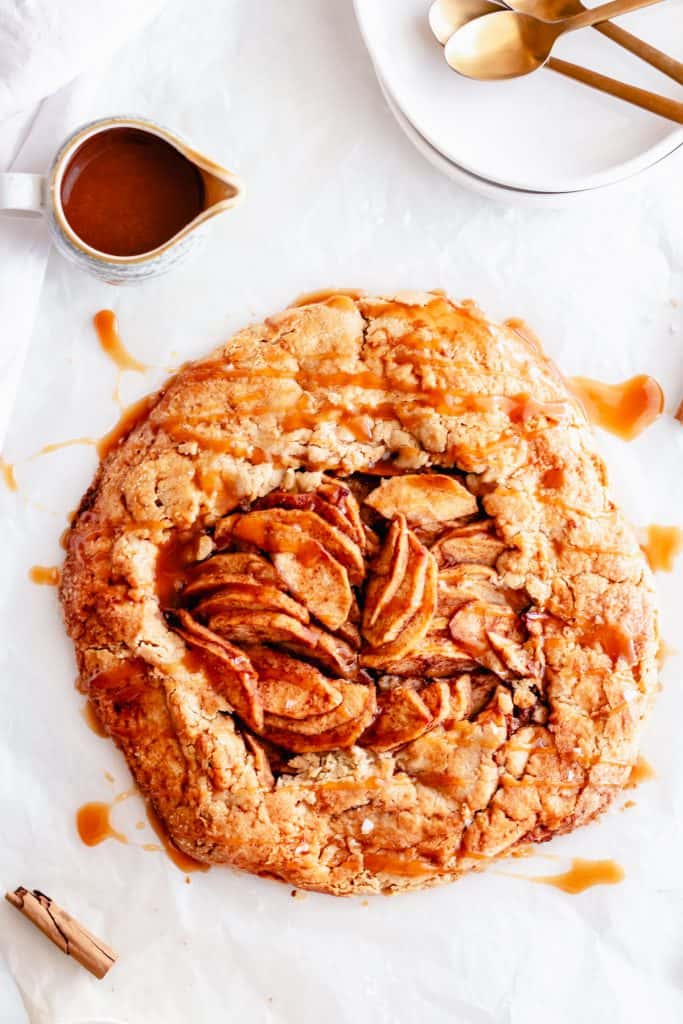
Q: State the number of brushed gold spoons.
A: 3